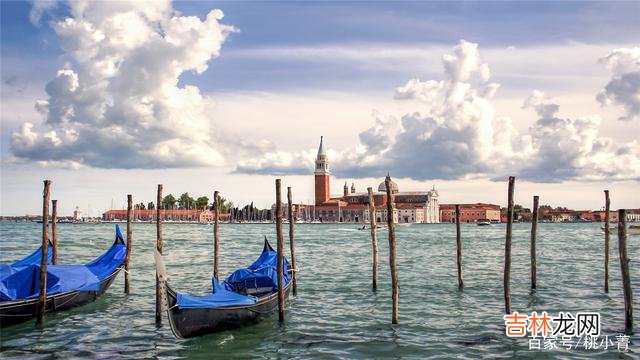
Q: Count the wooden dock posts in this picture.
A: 14